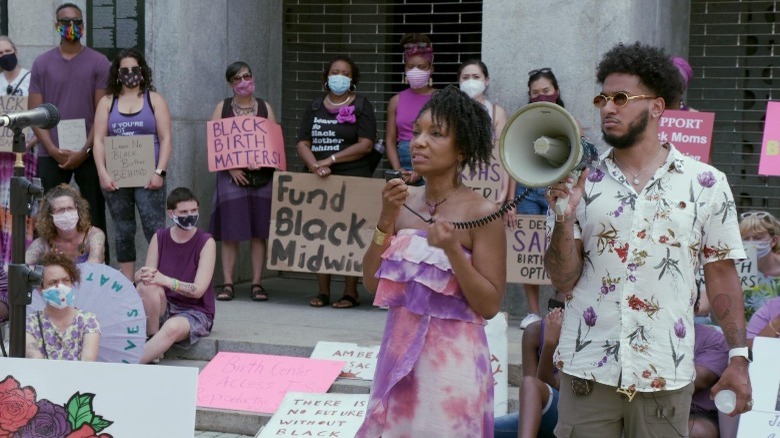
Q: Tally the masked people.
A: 12